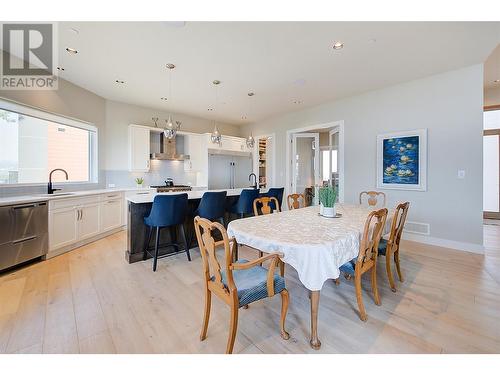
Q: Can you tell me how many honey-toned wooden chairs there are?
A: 6